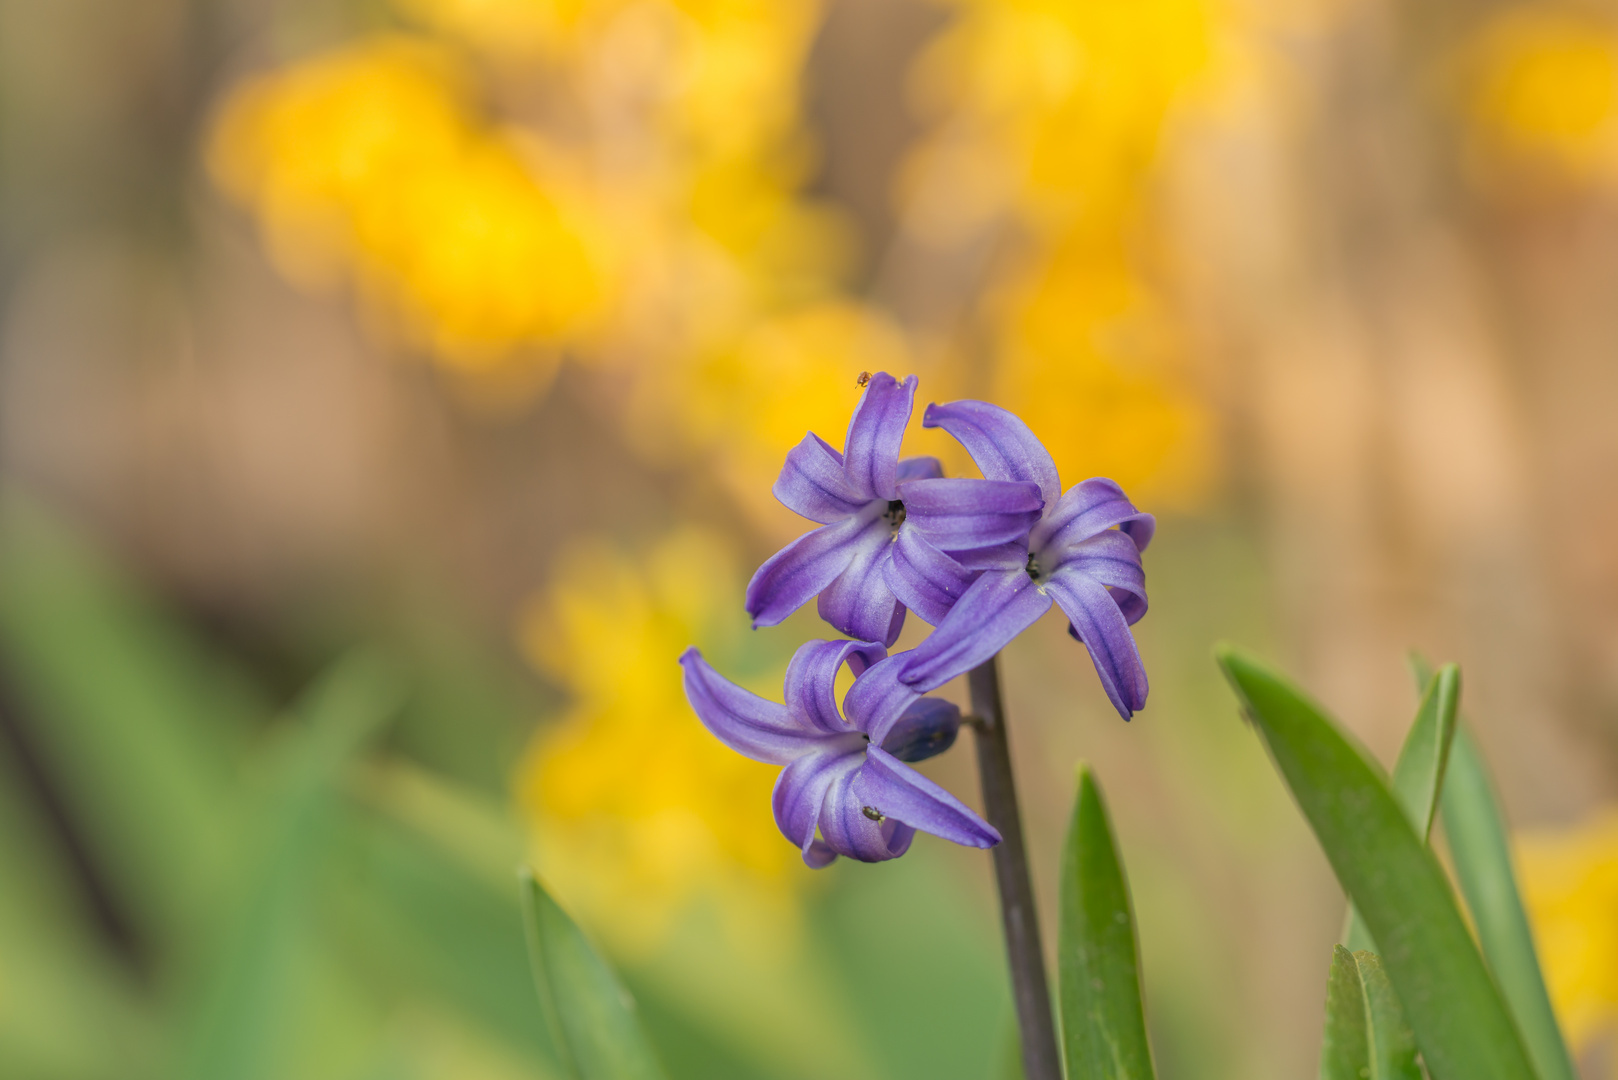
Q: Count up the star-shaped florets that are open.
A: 3